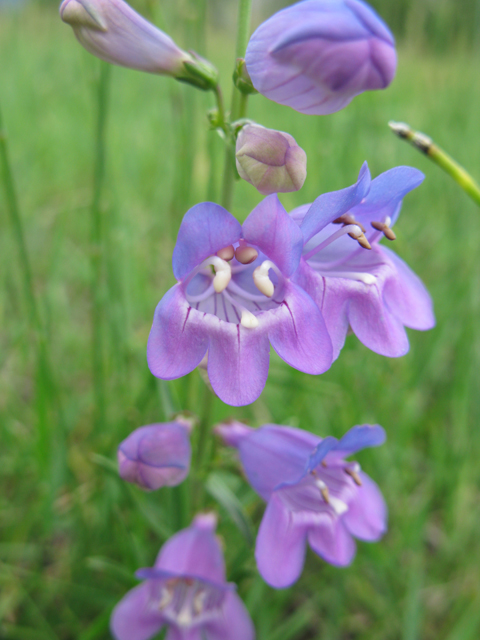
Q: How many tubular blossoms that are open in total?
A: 4